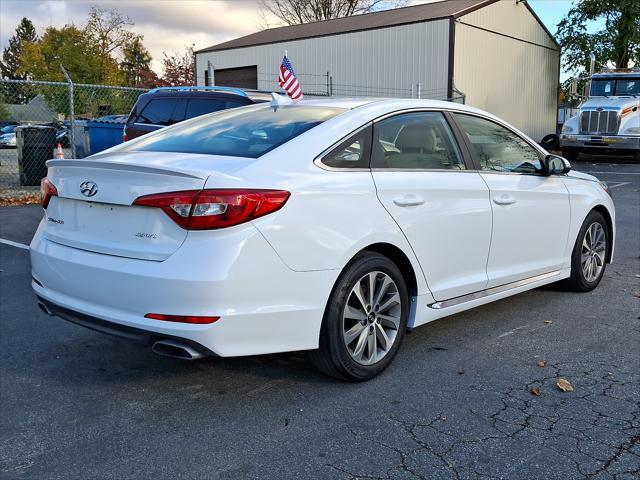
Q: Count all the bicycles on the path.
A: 0